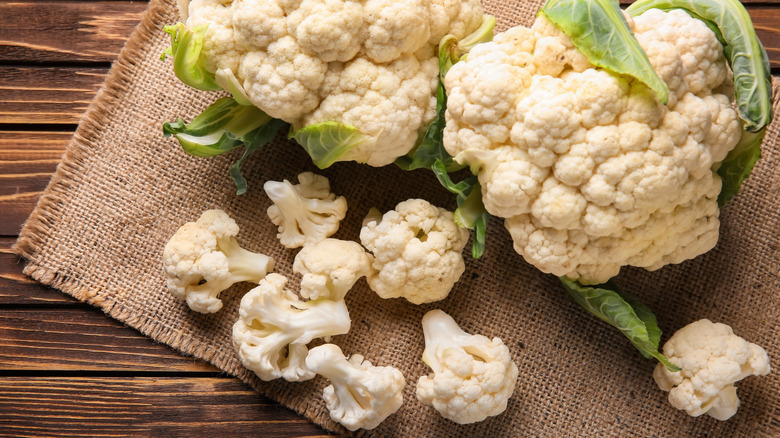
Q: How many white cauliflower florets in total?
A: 8